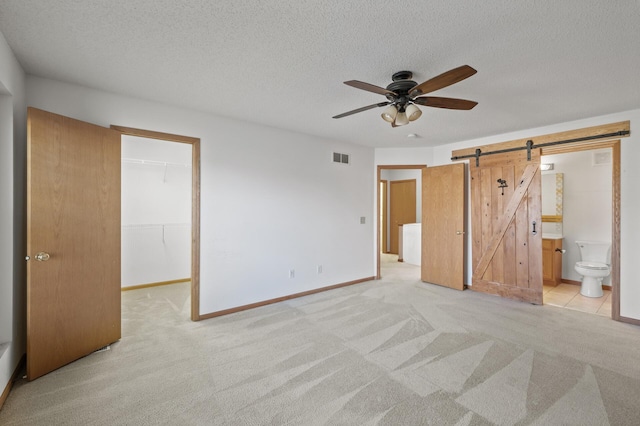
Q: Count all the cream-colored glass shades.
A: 3